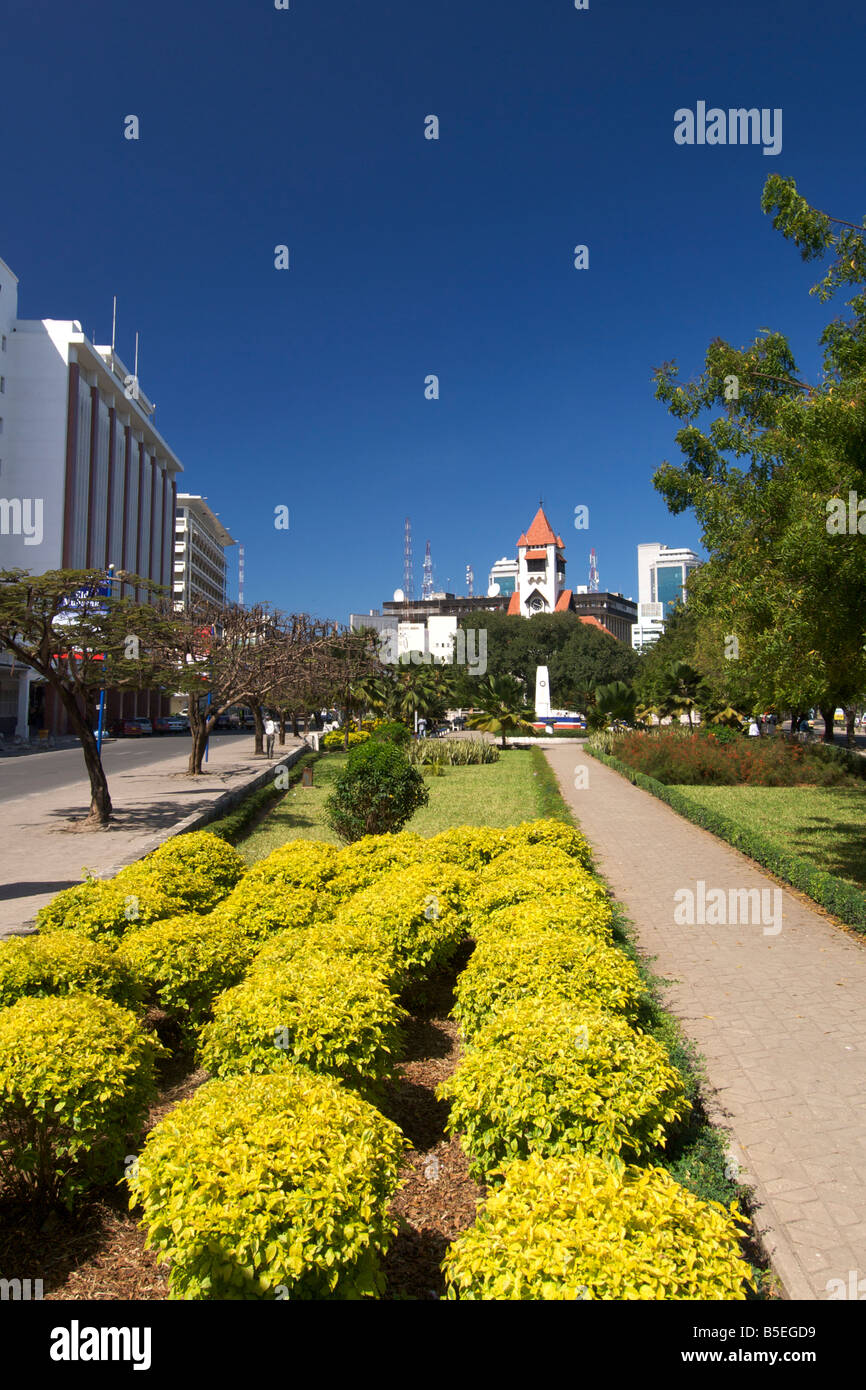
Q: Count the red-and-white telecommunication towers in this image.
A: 5